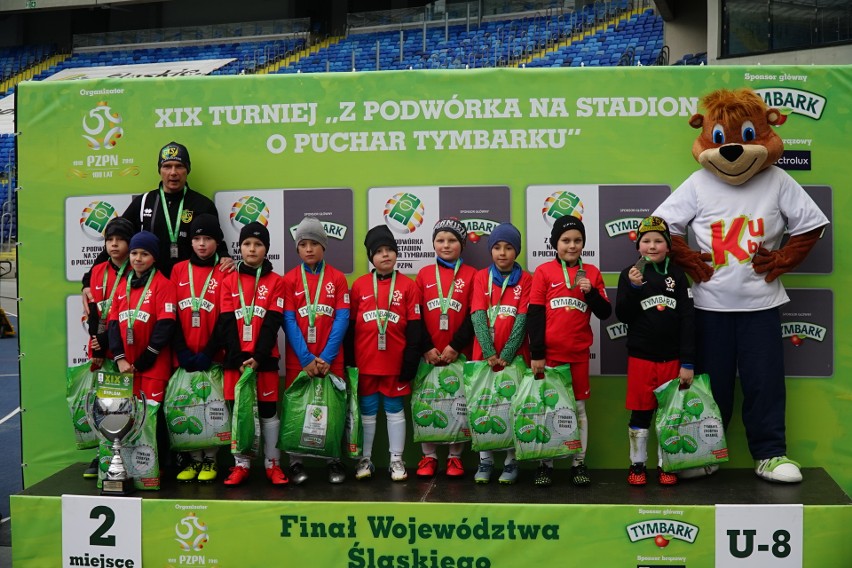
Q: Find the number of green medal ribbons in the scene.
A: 11